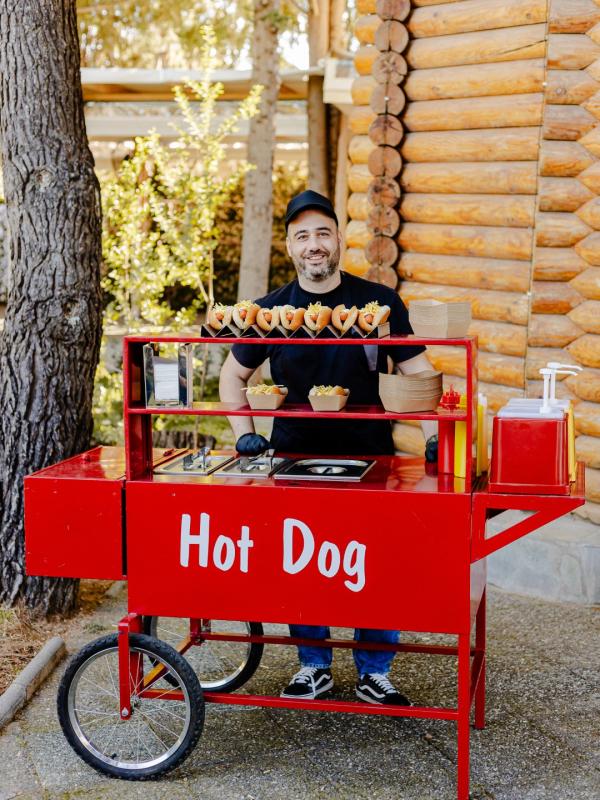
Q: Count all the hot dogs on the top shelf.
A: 7